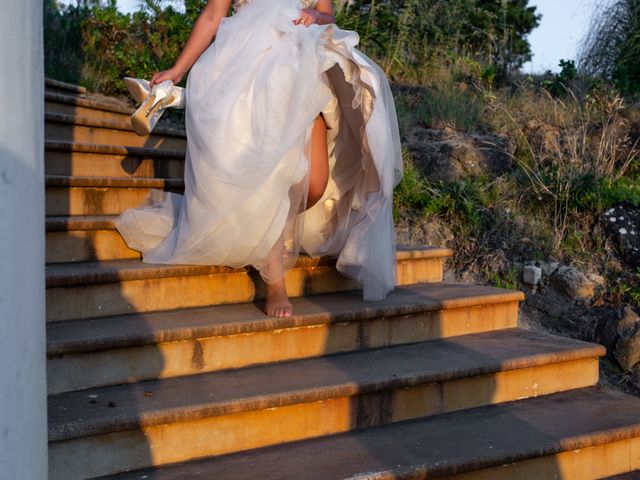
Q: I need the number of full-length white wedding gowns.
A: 1